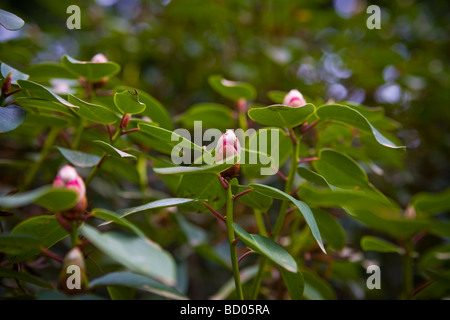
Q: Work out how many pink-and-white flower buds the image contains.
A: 4